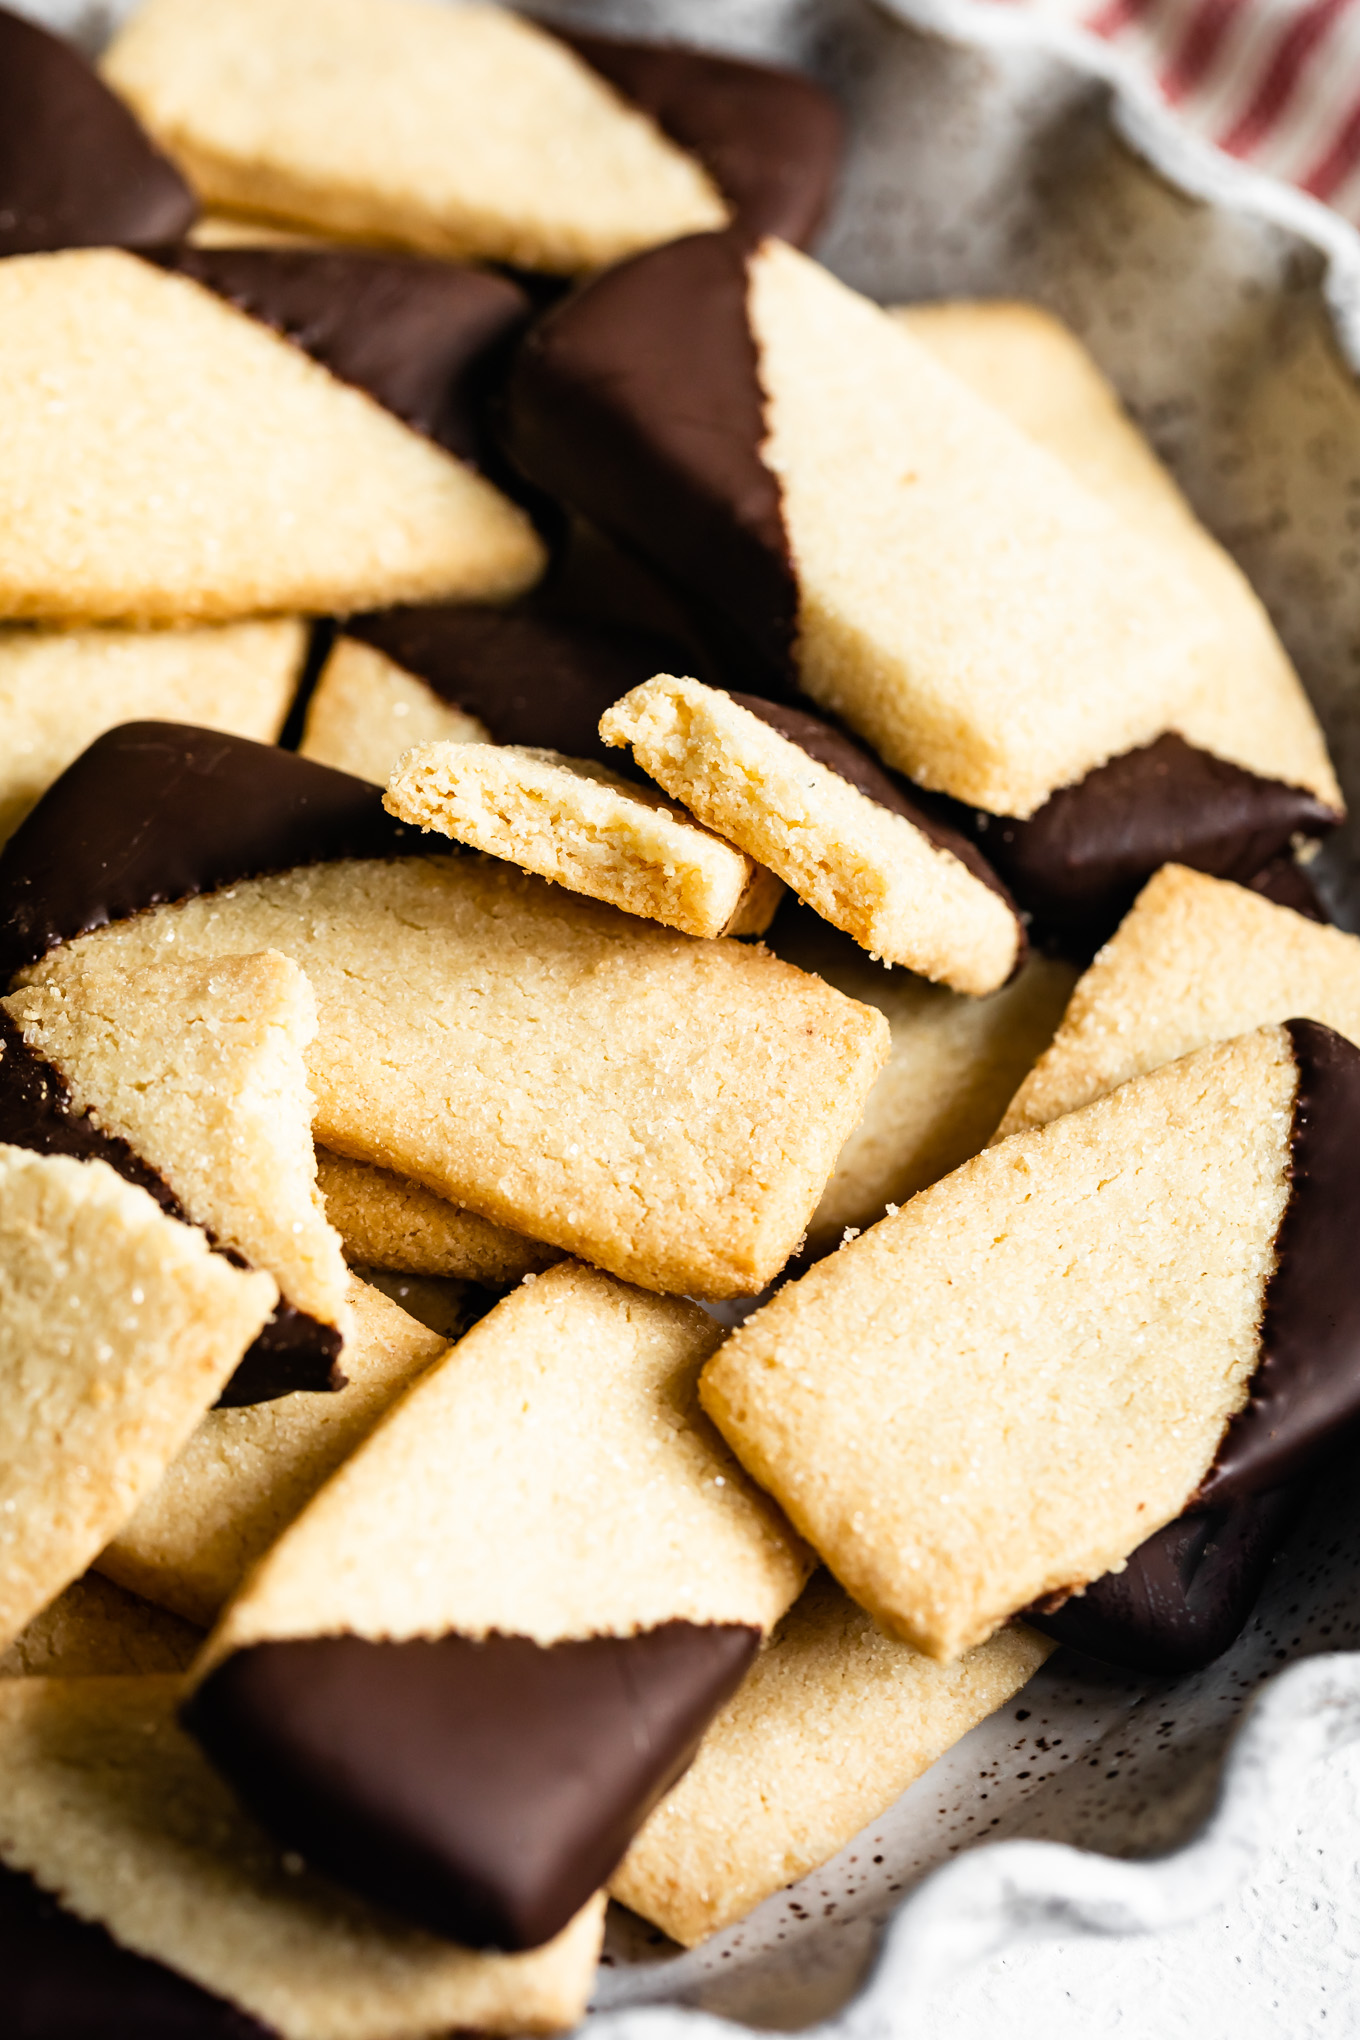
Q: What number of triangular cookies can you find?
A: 0